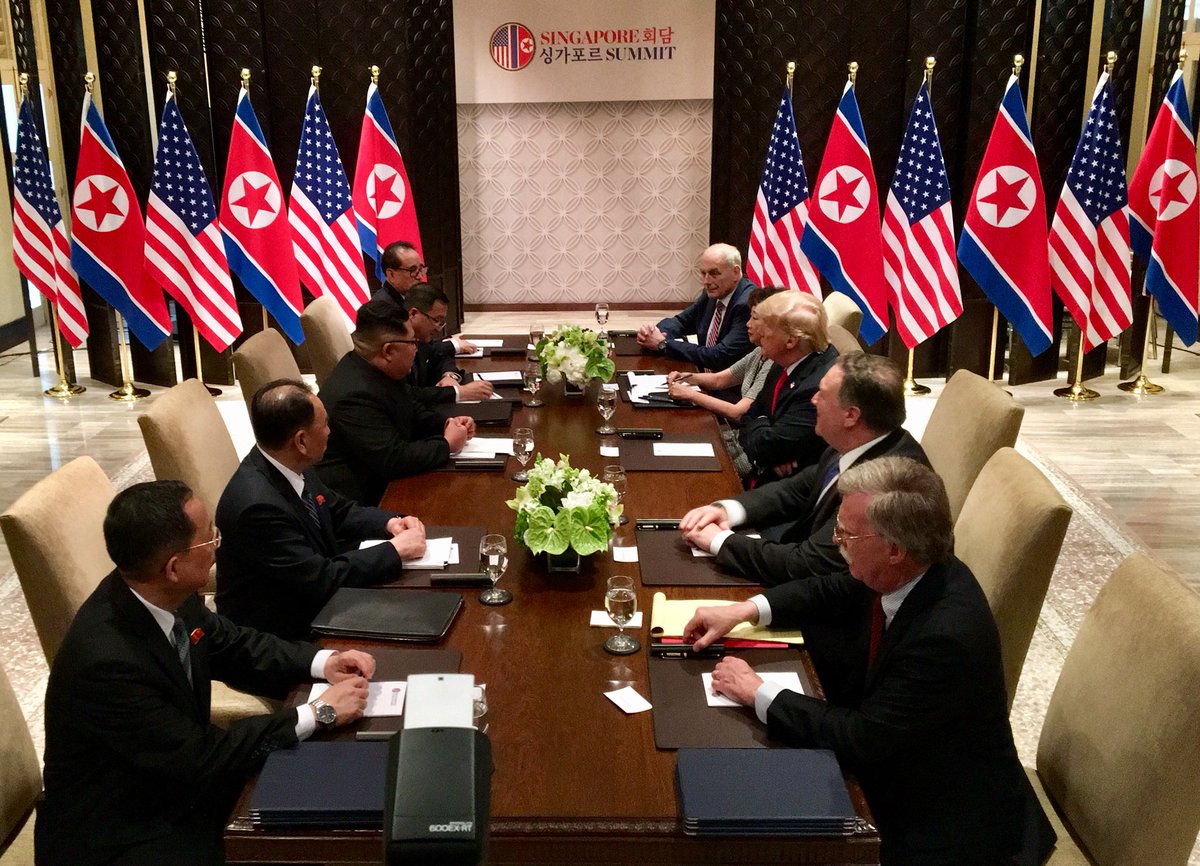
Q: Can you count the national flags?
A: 12